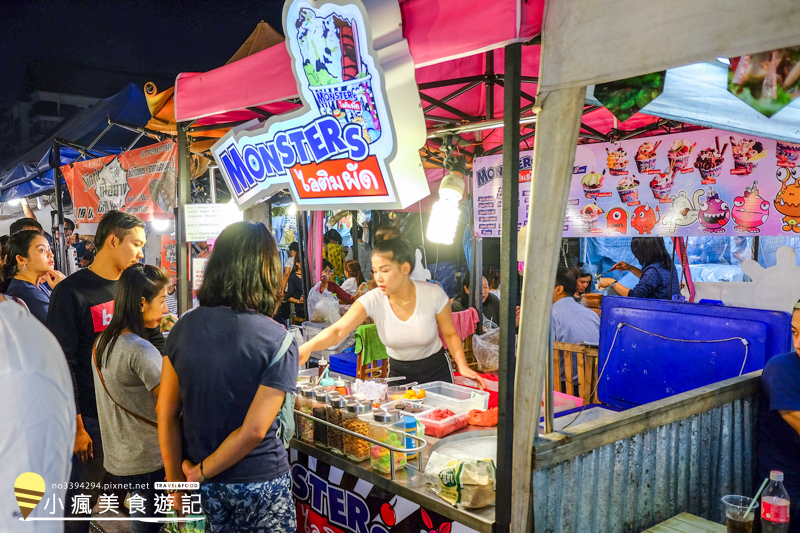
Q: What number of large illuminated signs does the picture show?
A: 1